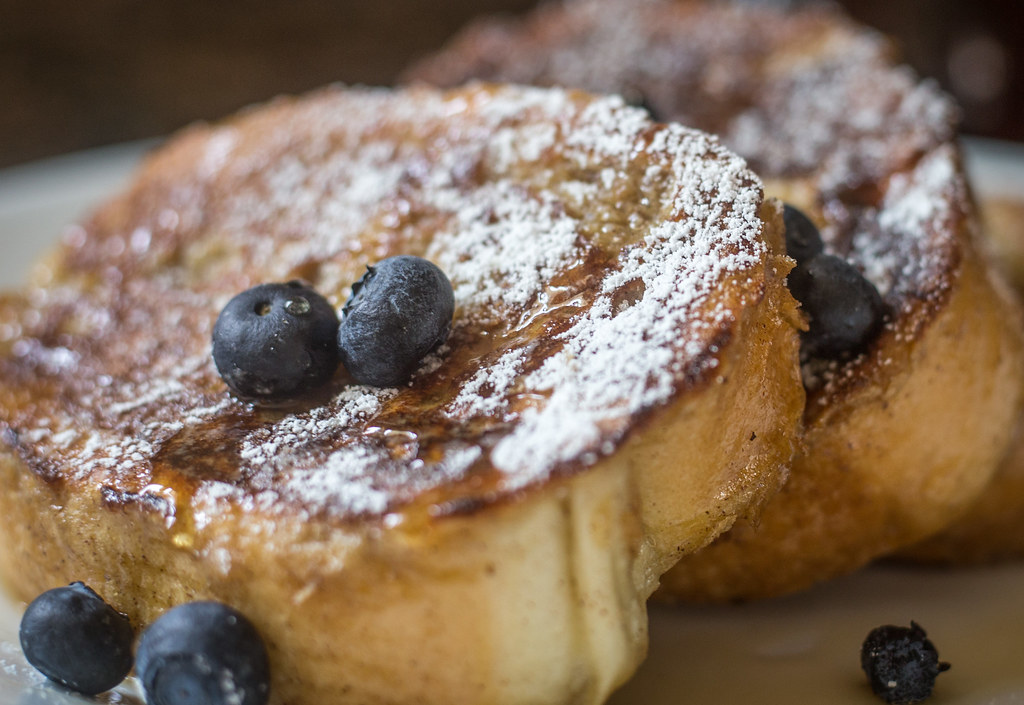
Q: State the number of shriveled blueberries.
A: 1